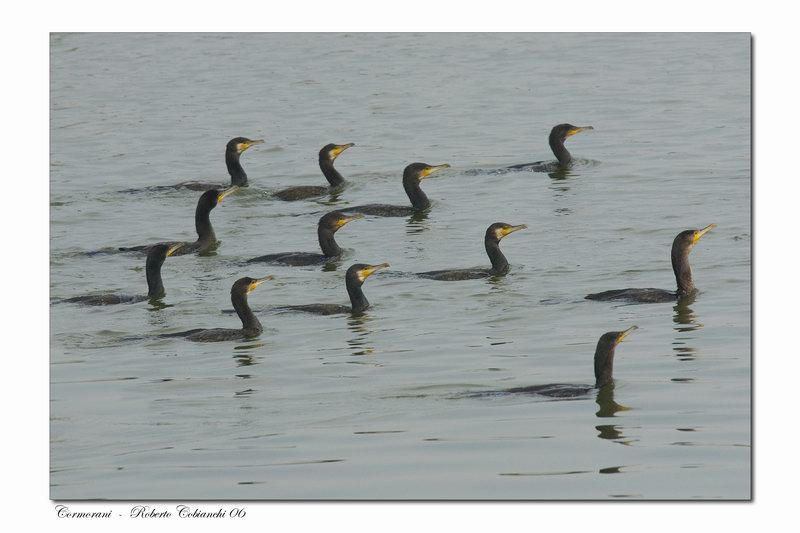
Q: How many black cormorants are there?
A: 12